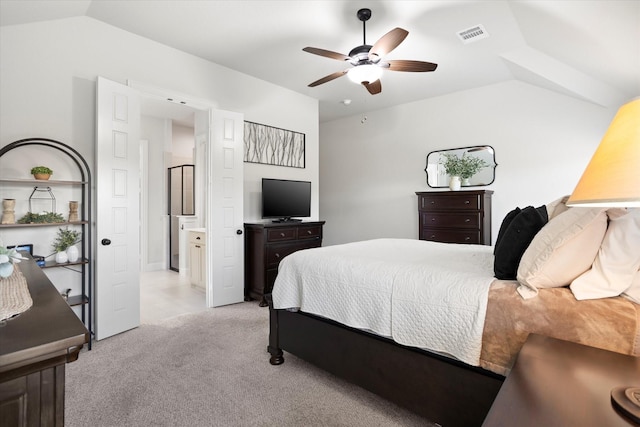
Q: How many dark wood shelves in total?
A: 4